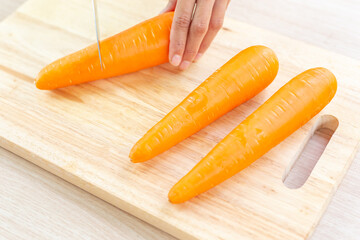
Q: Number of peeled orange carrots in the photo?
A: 3